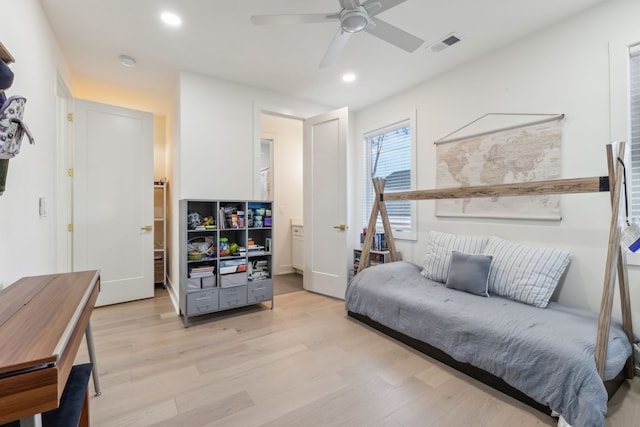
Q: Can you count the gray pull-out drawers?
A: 3